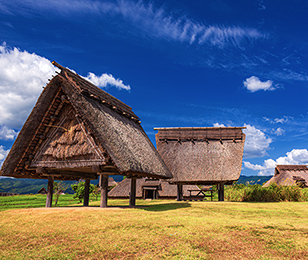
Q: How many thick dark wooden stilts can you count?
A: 6